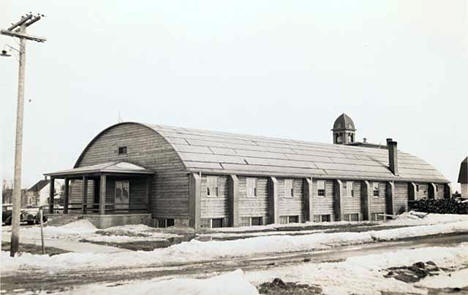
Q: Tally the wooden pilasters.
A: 10